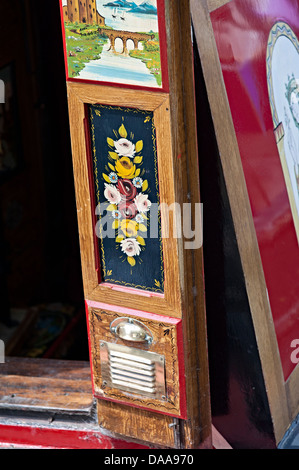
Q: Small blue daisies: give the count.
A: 4